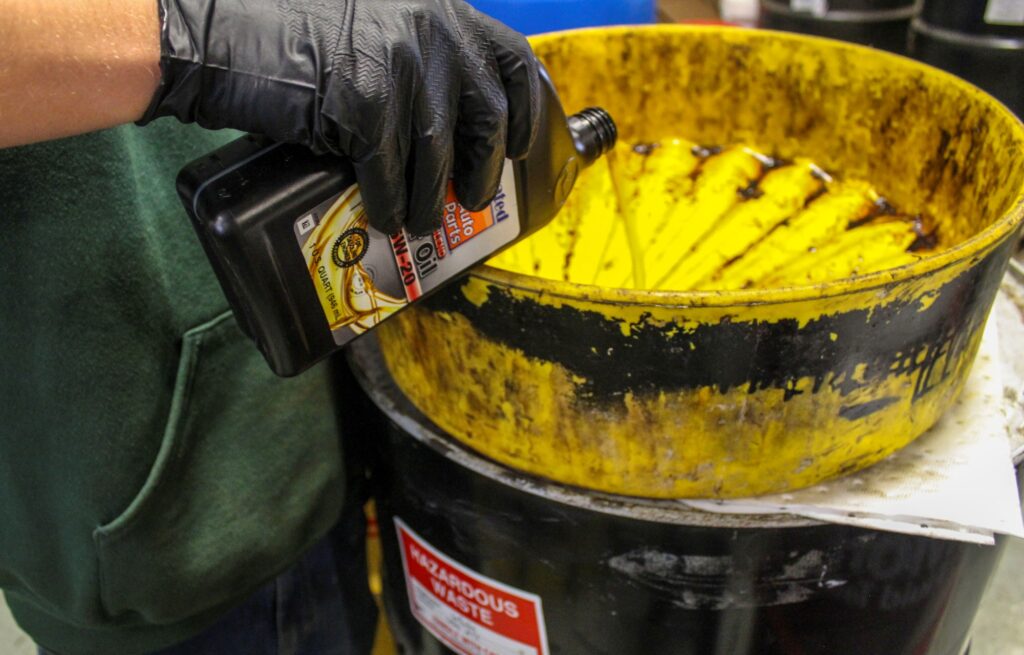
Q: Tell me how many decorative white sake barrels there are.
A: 0